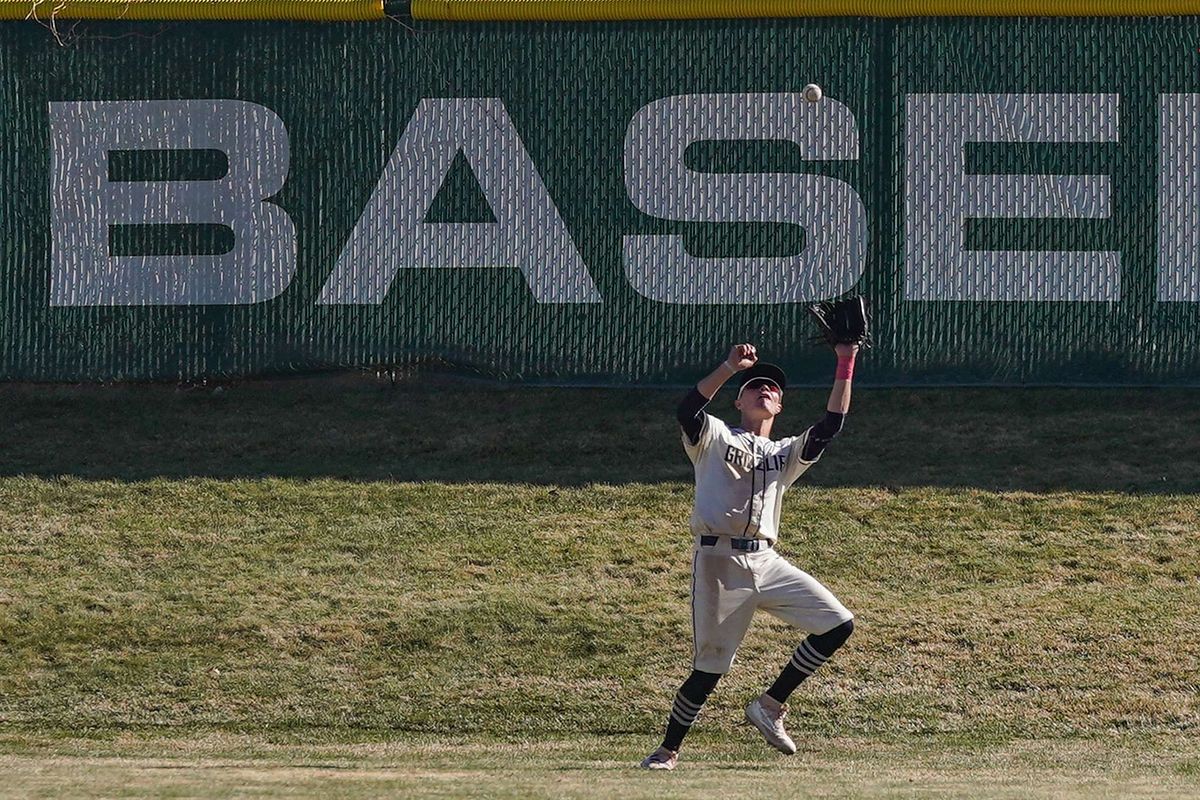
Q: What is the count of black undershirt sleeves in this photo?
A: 2